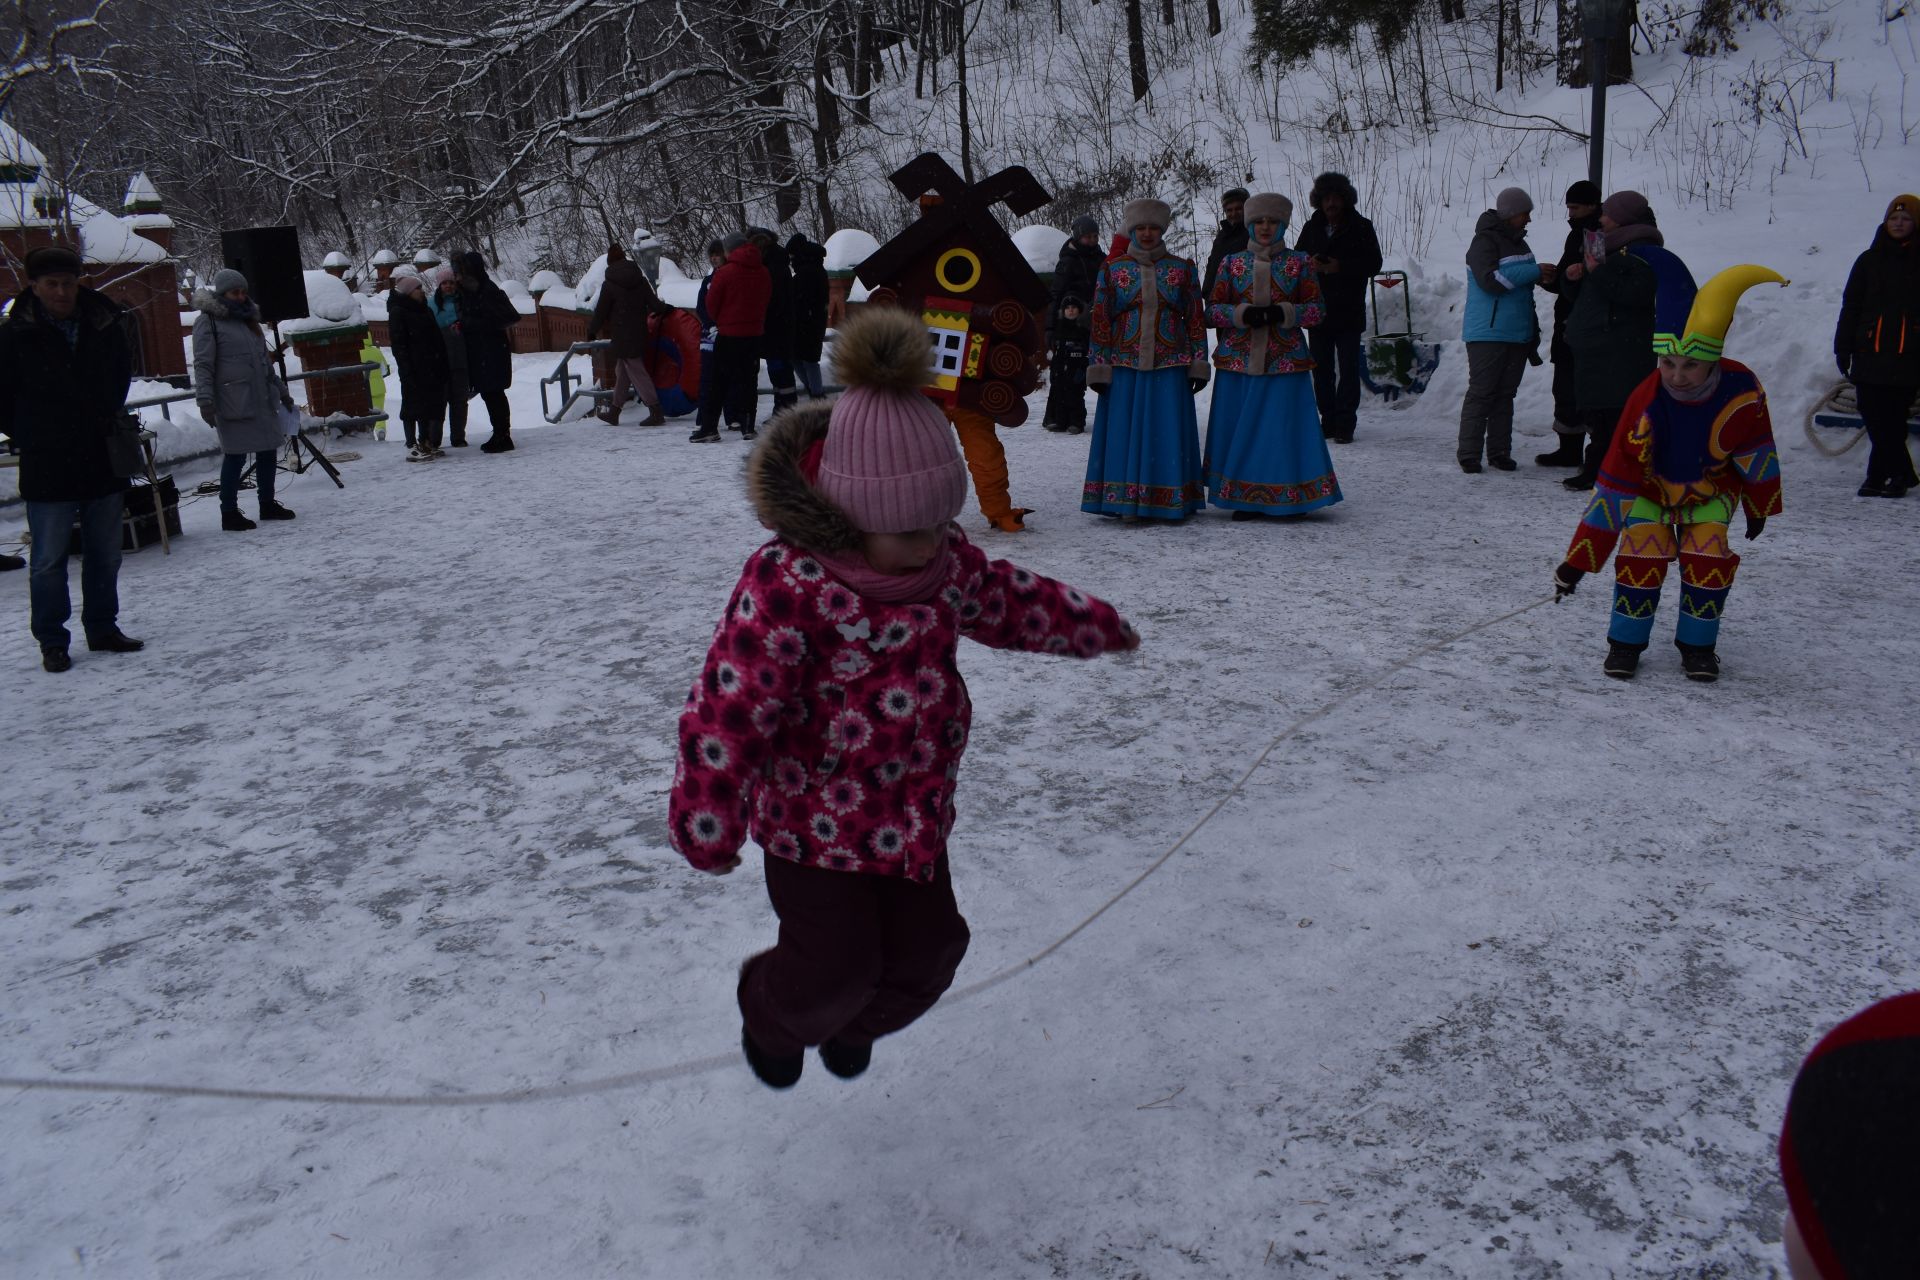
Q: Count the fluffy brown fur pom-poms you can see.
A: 1